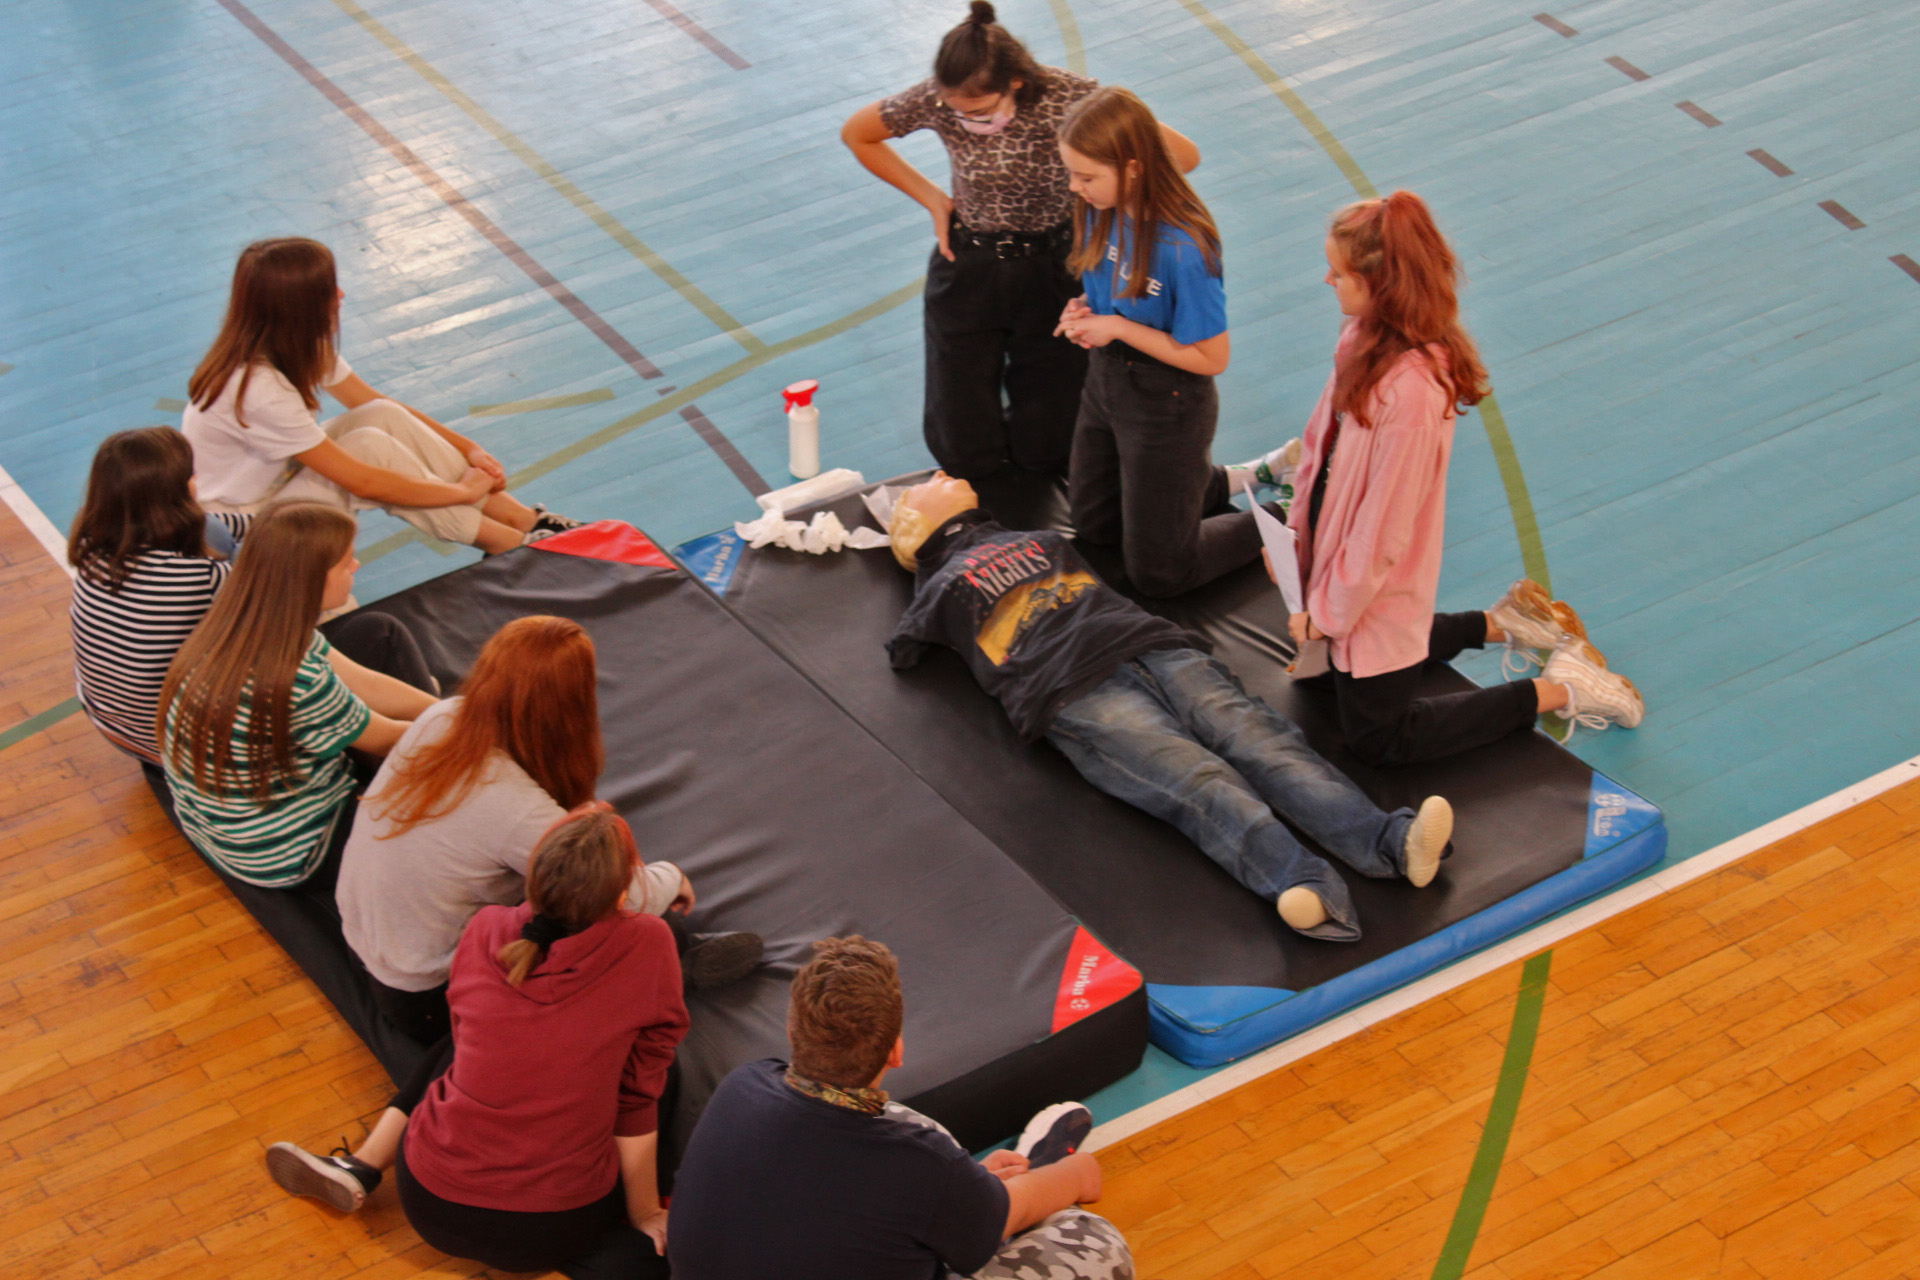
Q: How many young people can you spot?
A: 9